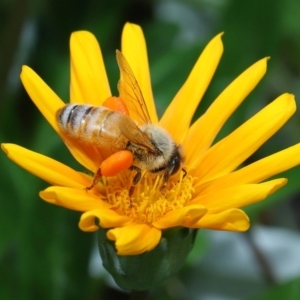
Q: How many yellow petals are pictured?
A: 14